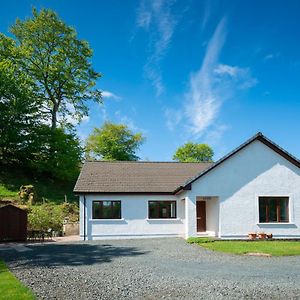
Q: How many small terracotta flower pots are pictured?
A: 3